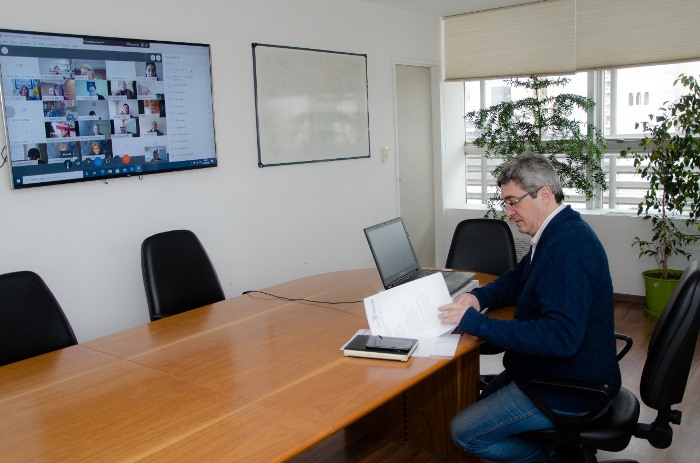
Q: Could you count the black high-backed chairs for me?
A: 4